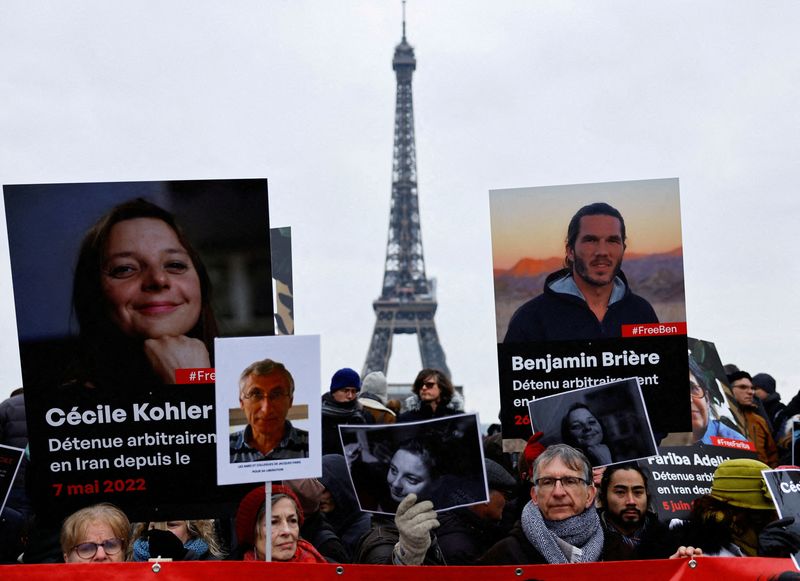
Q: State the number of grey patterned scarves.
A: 1